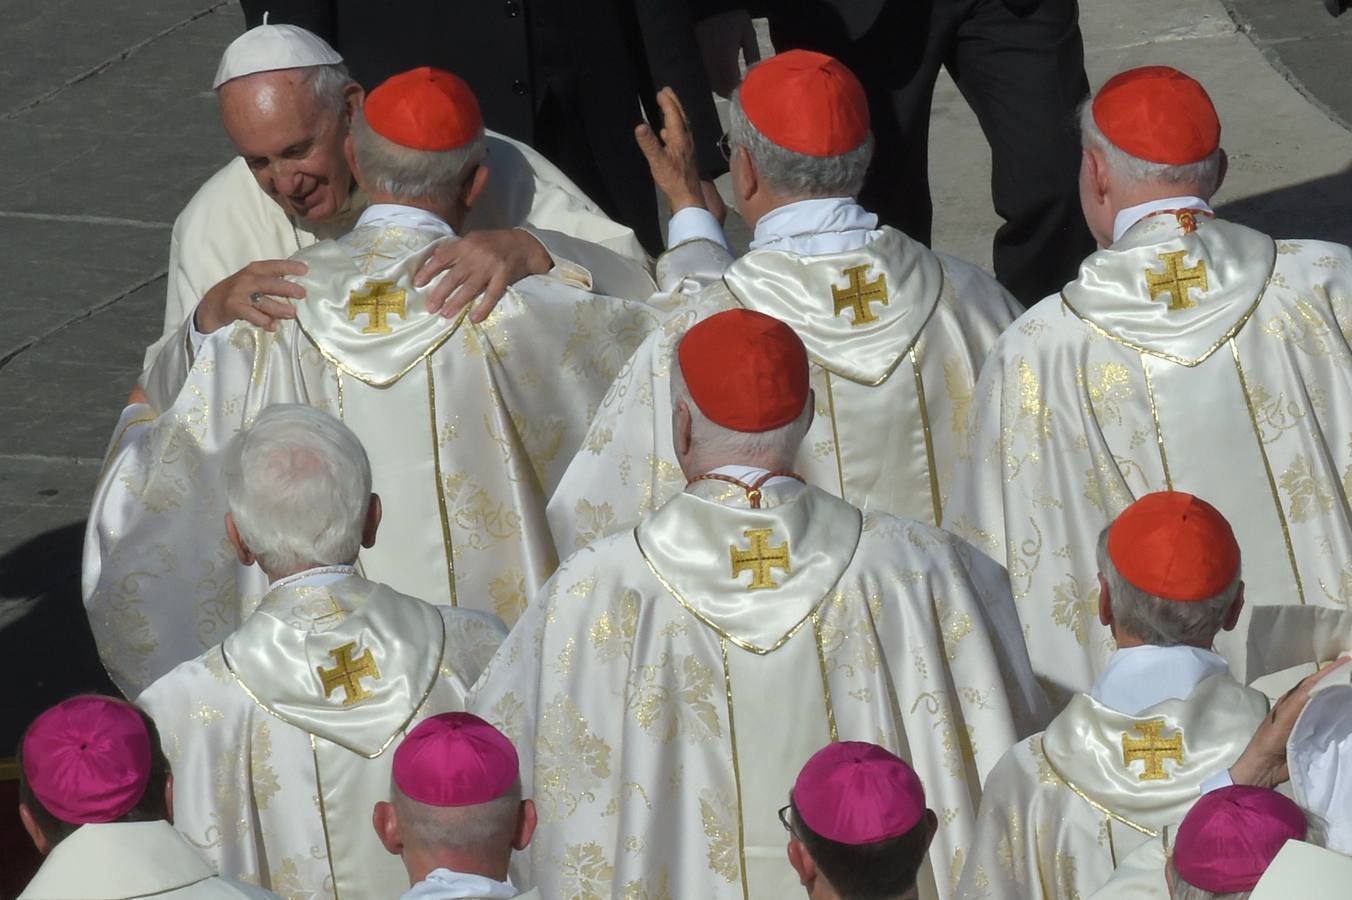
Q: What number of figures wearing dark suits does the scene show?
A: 2